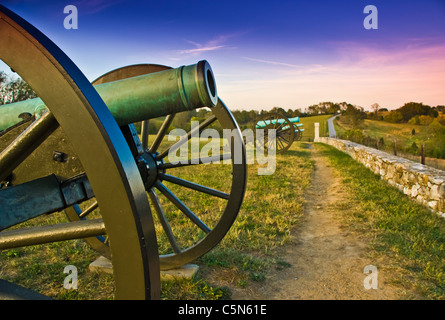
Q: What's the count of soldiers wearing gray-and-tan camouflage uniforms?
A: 0